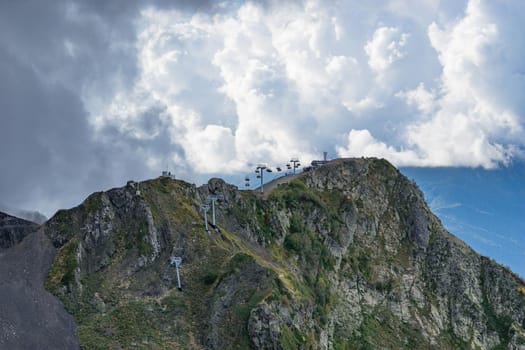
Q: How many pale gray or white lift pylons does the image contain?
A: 3